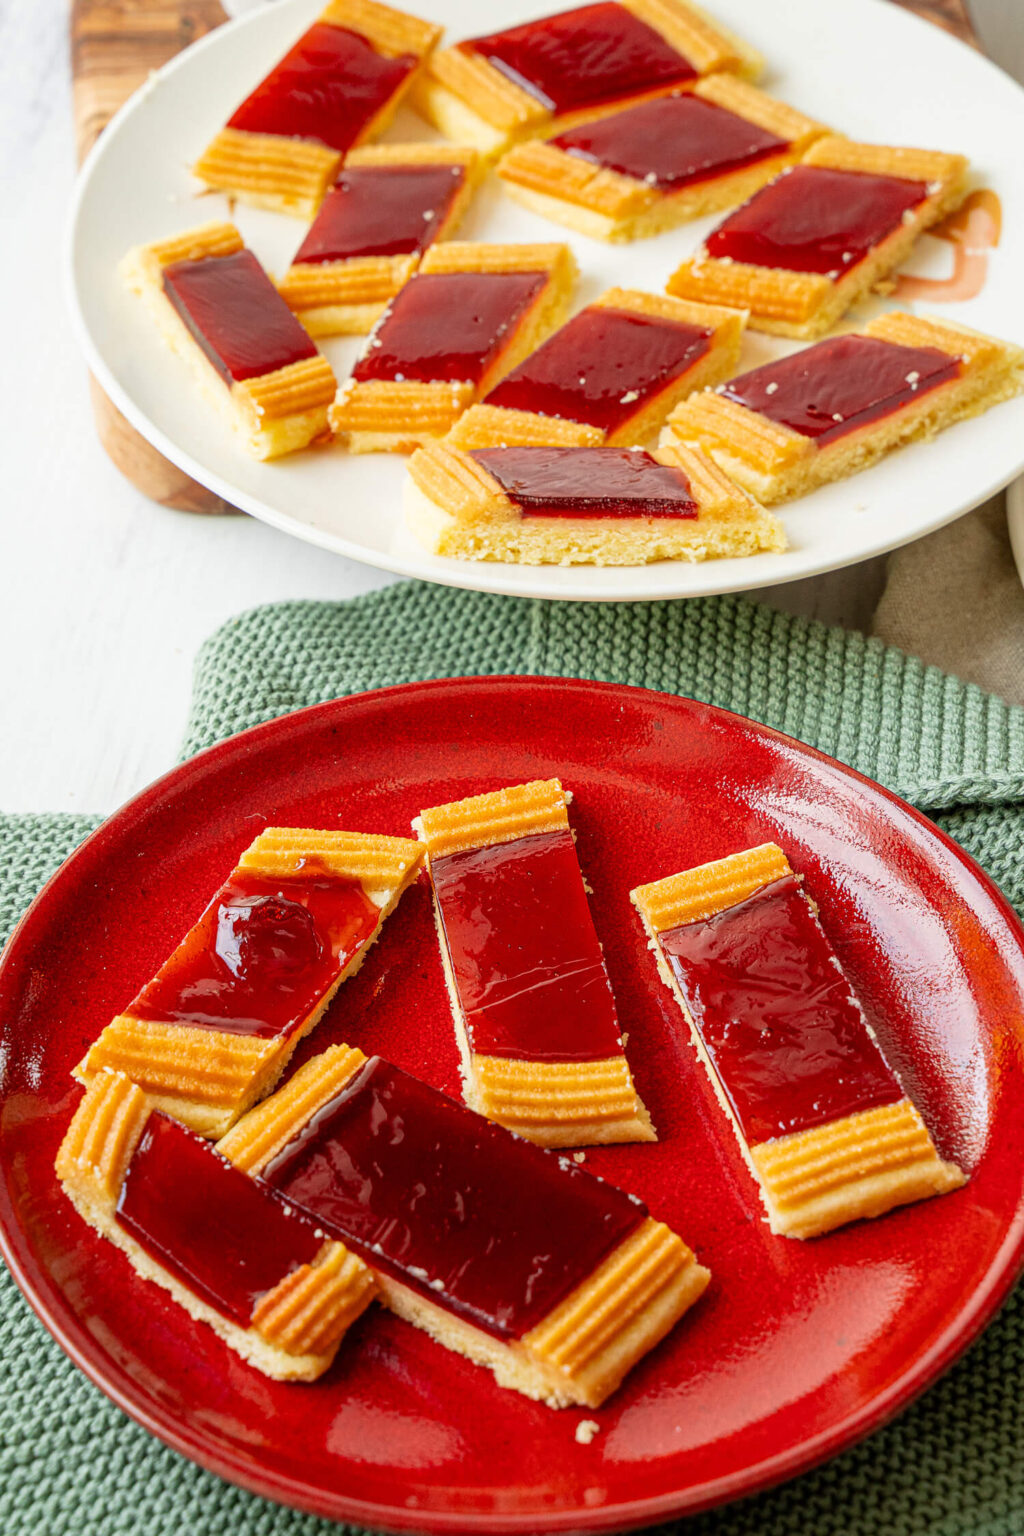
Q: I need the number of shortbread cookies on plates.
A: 15